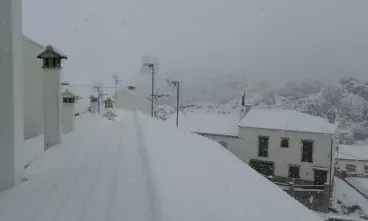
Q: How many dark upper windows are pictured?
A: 3